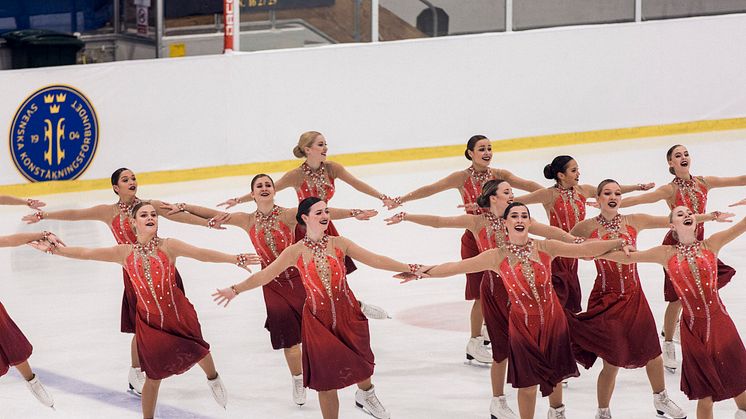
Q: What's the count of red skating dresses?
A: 13